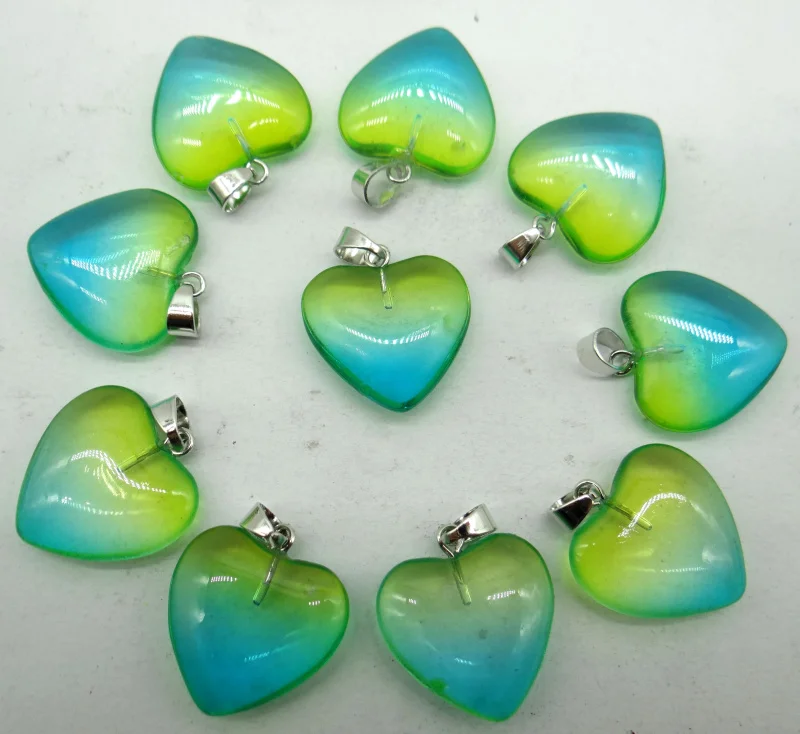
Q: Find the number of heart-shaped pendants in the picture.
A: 10